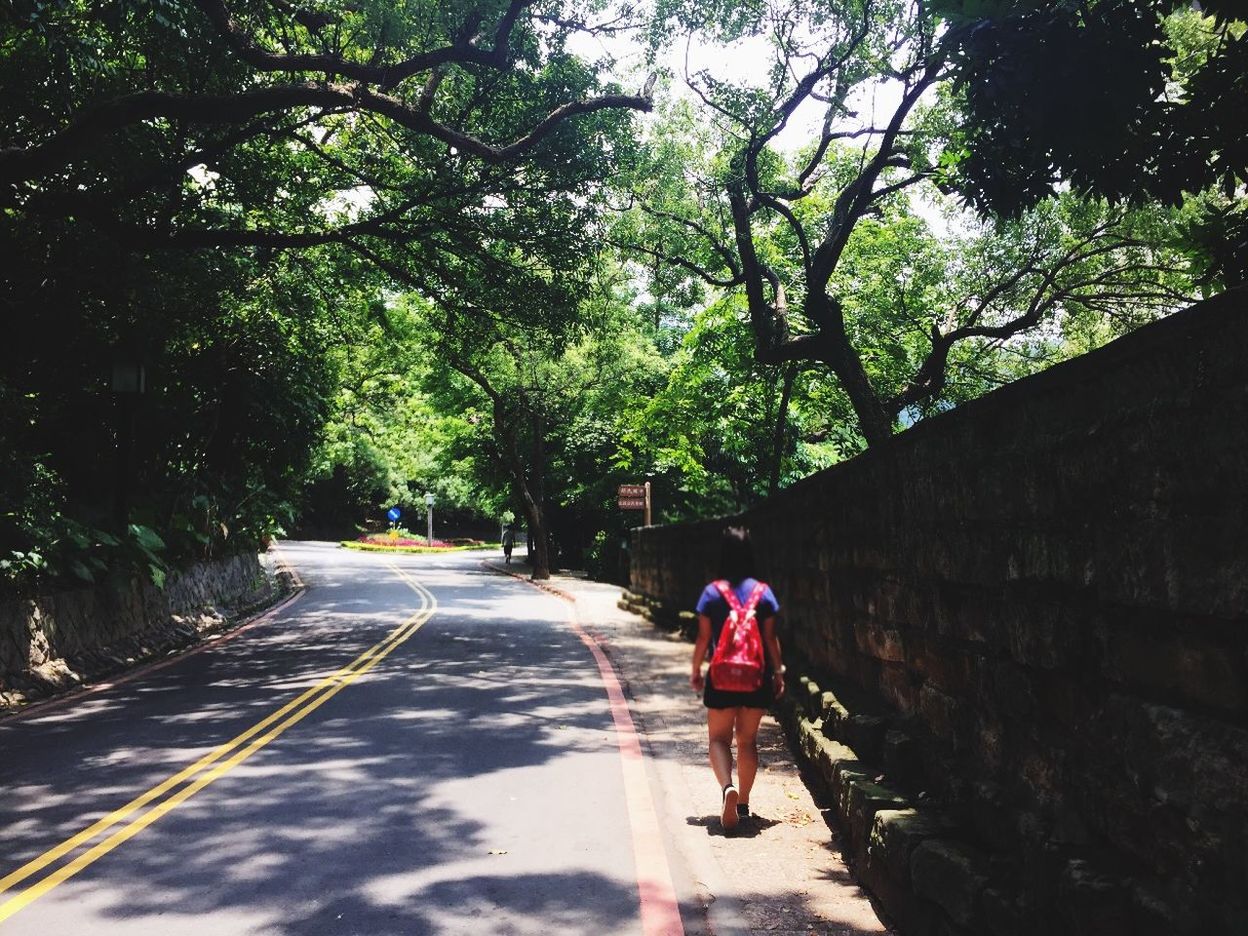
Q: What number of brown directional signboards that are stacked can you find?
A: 2